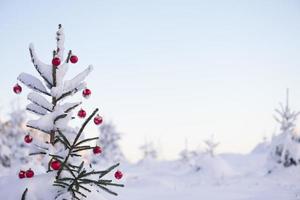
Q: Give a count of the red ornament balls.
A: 12